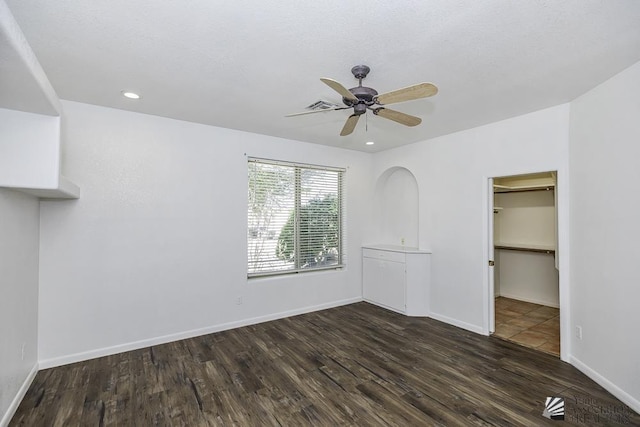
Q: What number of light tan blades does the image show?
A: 5